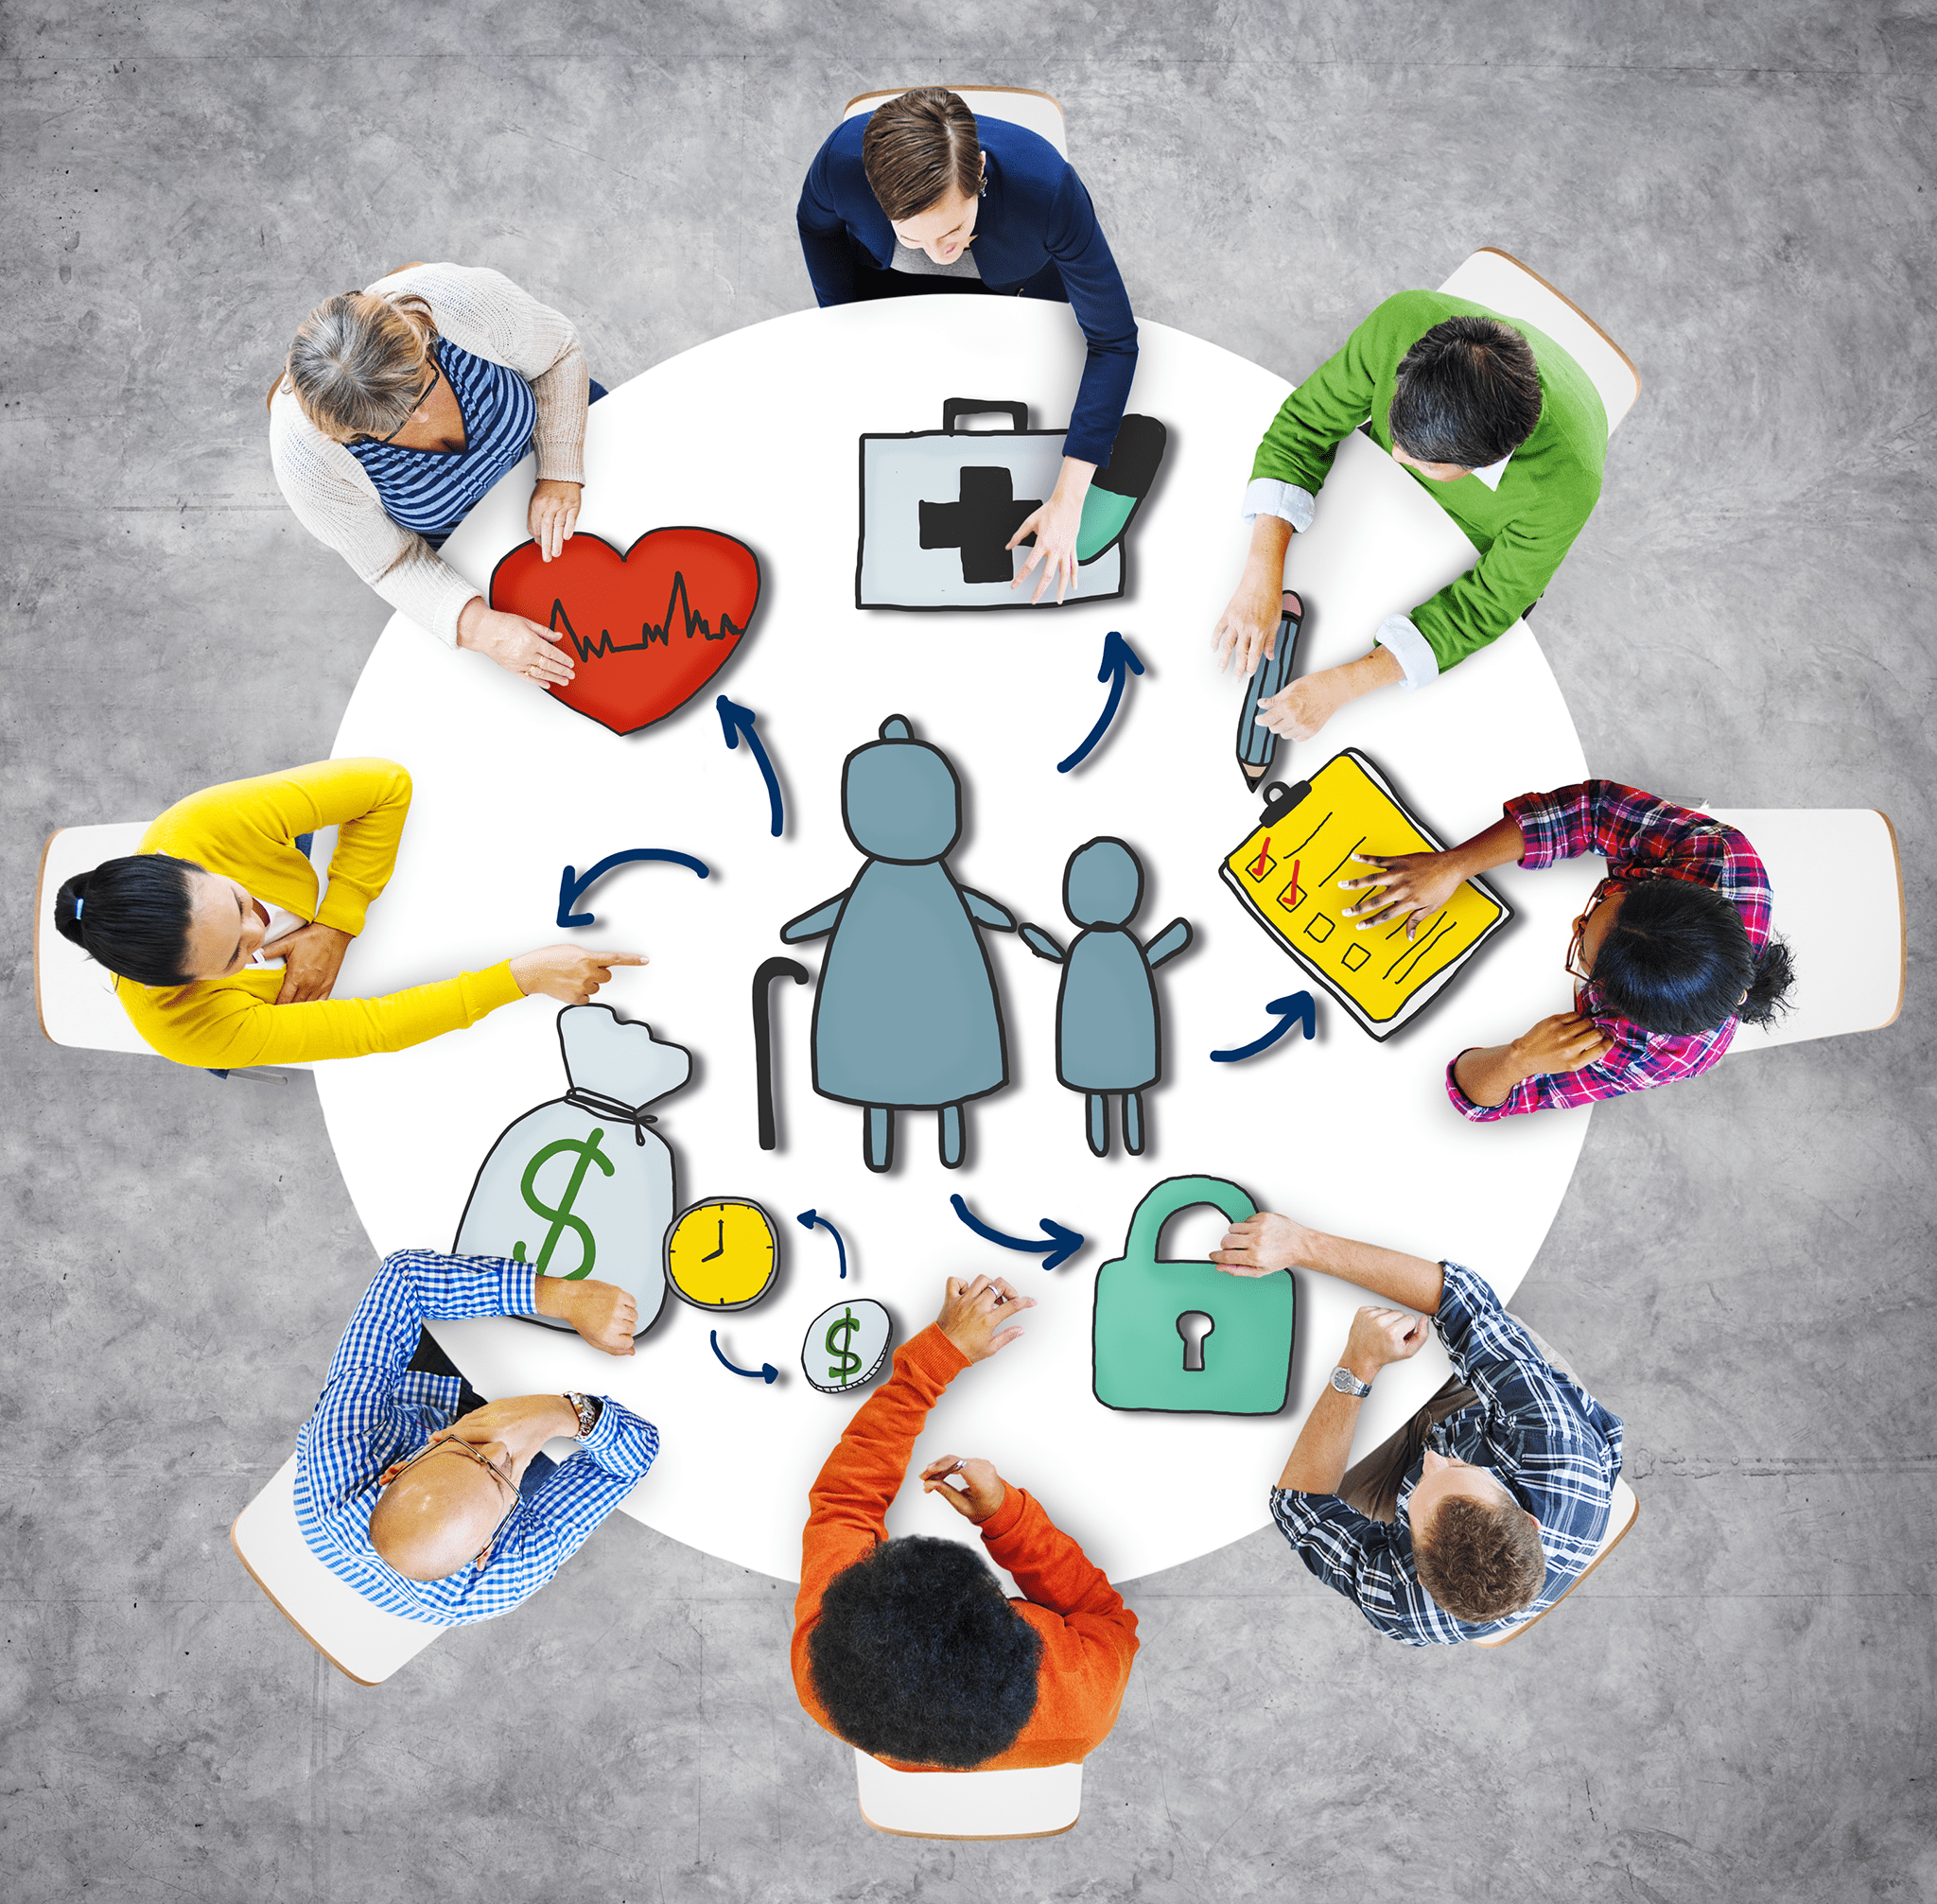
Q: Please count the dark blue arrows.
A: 7